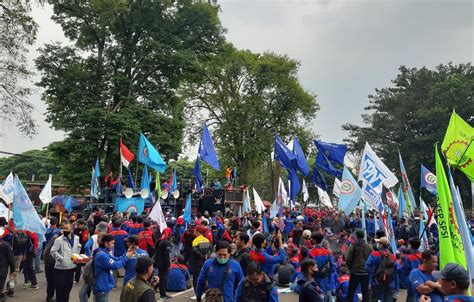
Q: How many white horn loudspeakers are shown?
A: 4